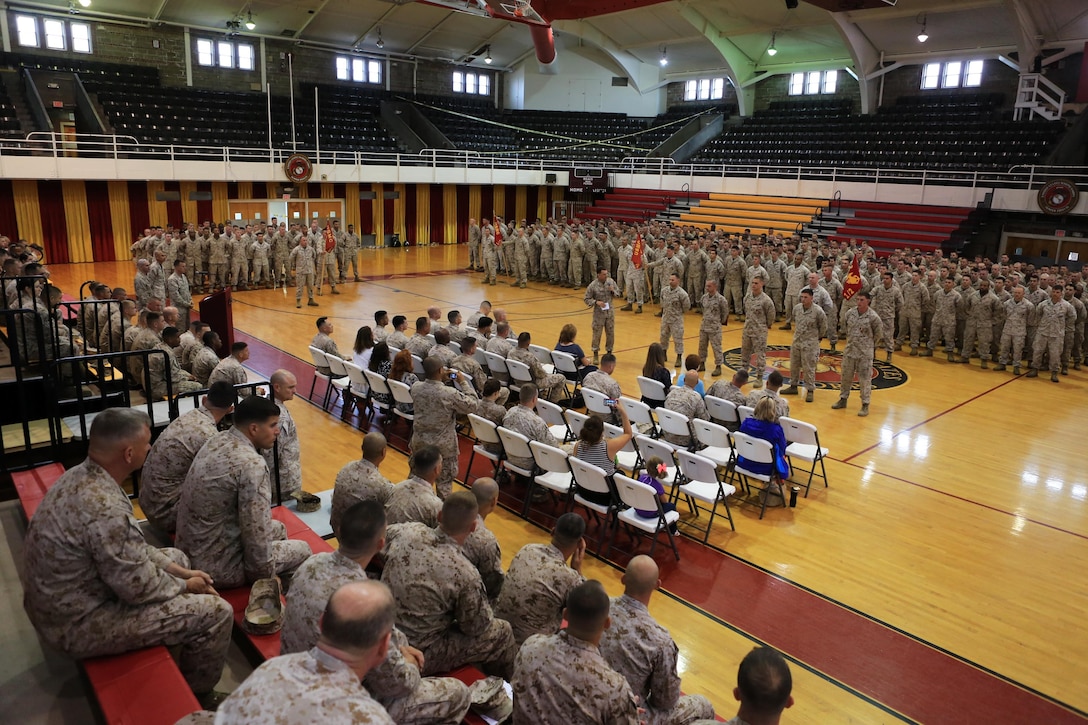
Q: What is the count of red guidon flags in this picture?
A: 4